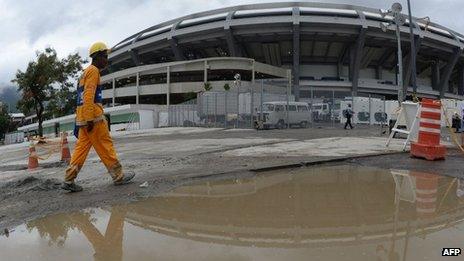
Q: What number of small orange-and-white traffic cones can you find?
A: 2